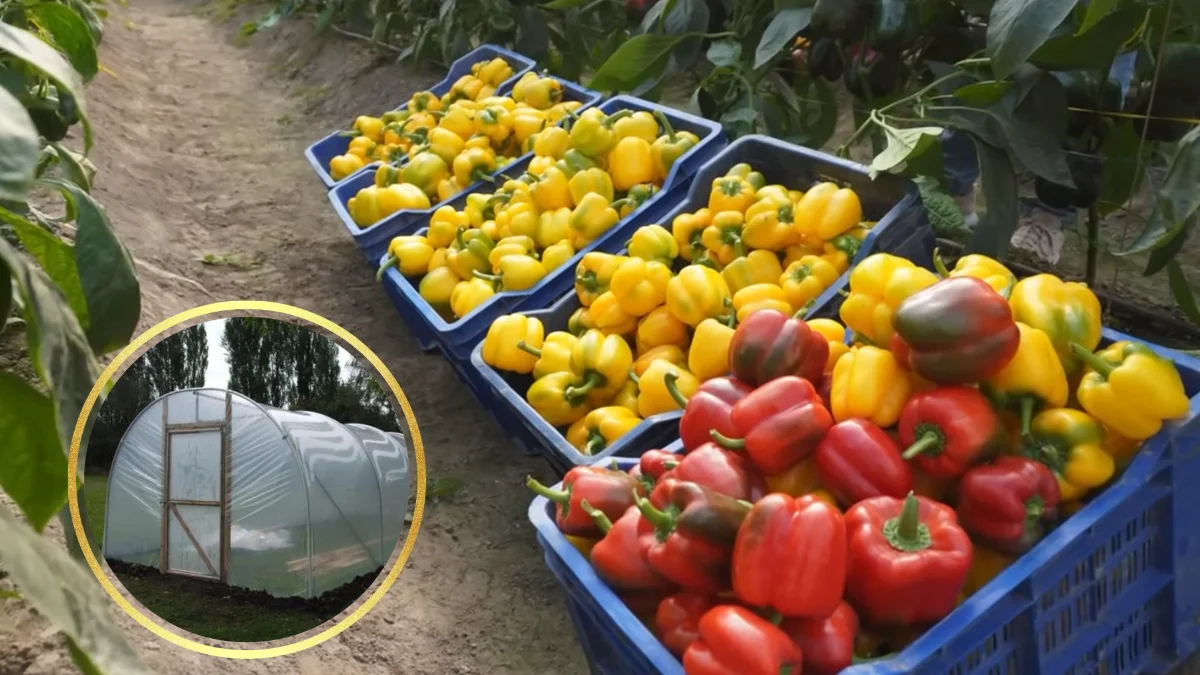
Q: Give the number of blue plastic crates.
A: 5